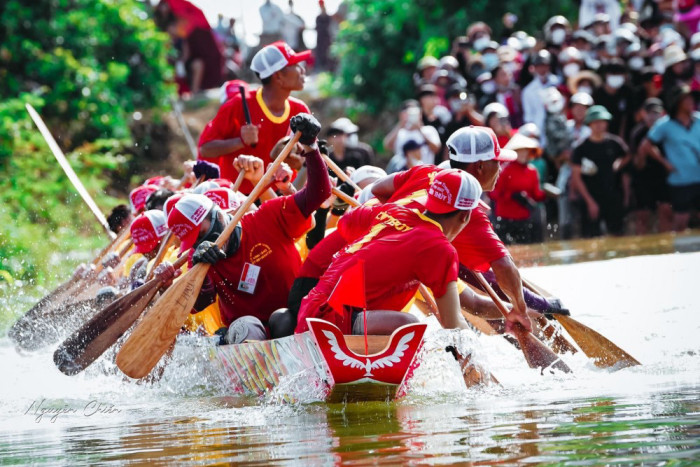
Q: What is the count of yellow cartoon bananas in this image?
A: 0